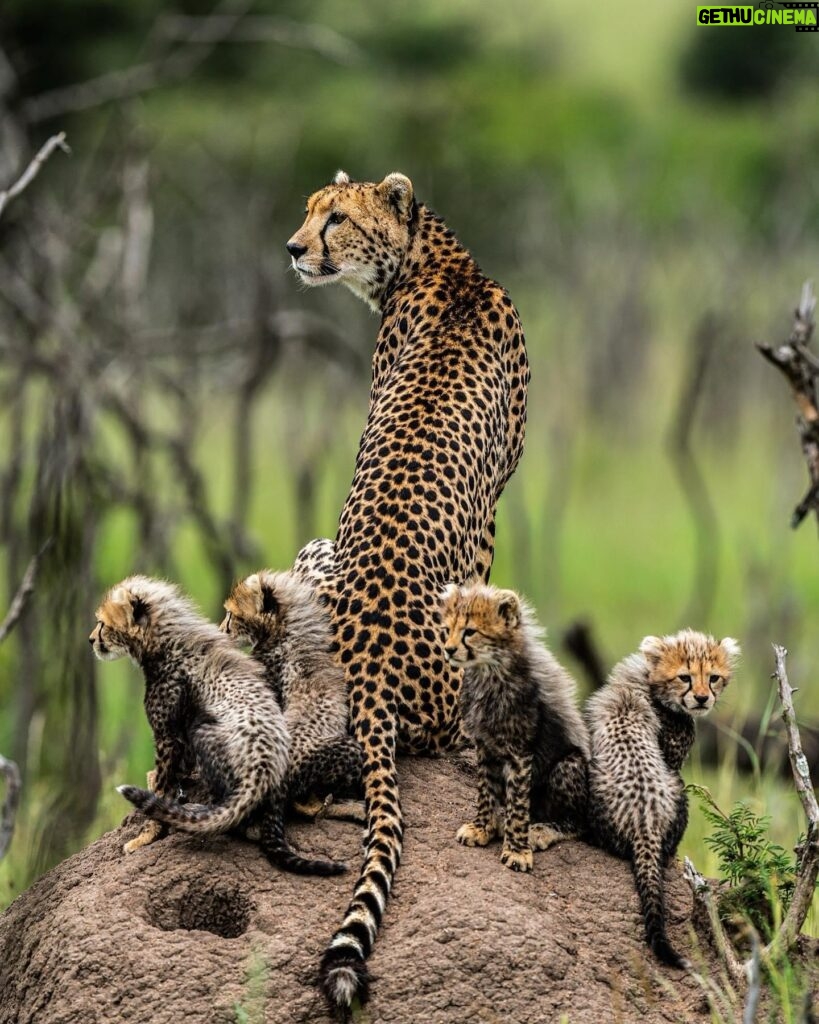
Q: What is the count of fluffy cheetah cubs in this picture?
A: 4